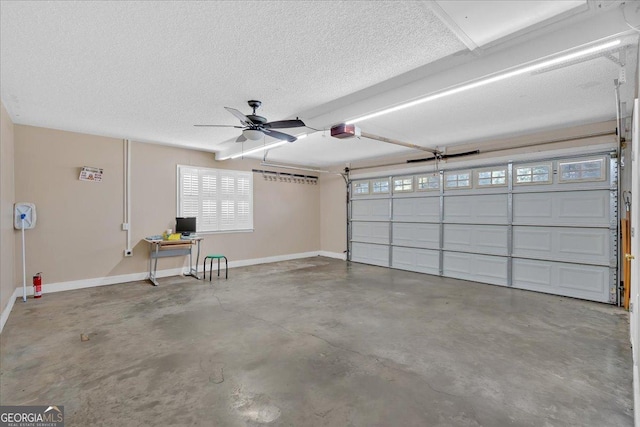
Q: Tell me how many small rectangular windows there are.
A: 8